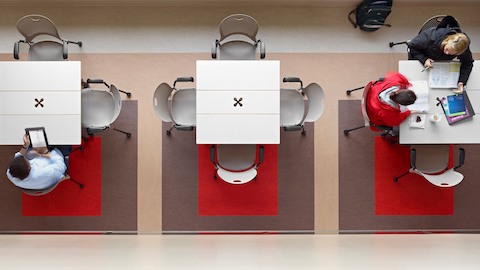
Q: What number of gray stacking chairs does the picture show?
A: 10